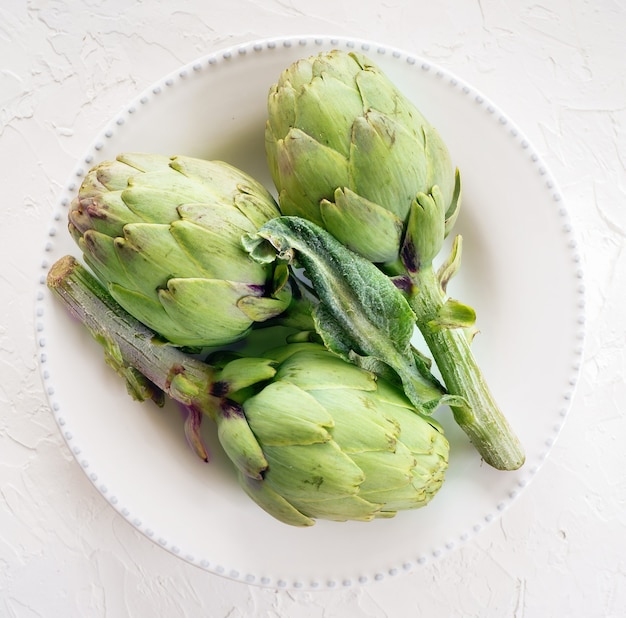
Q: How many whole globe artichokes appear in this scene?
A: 3